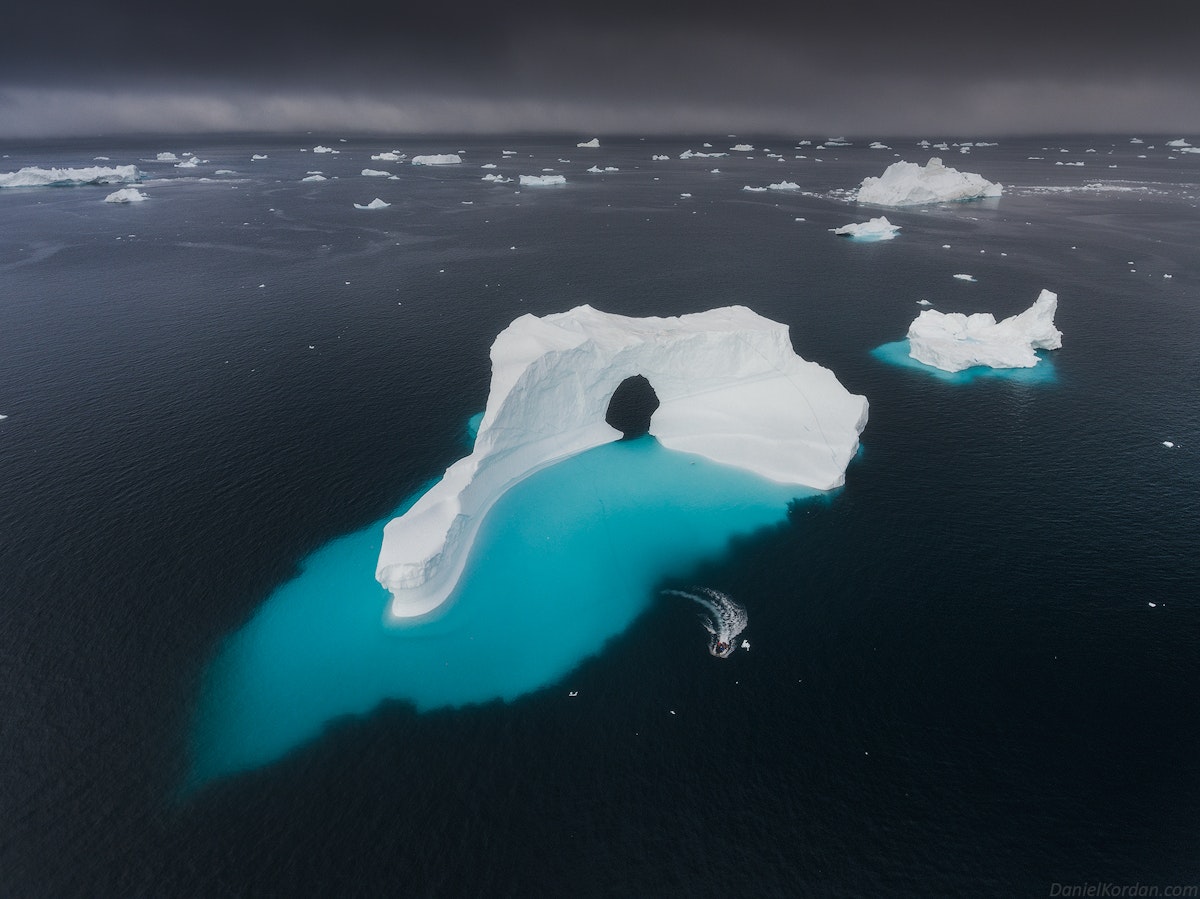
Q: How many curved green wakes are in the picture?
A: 0